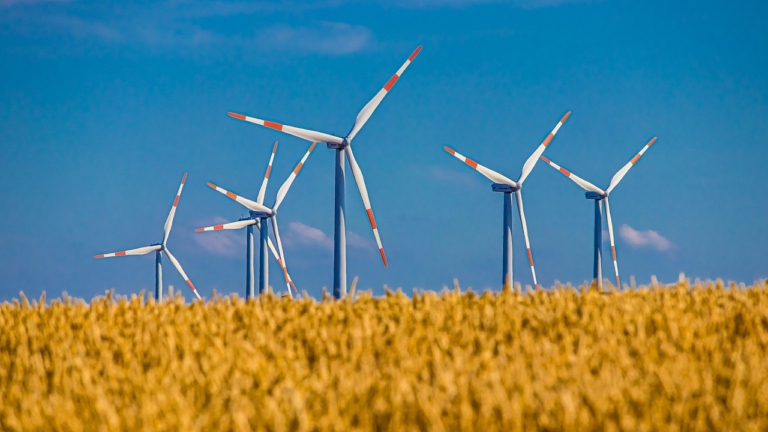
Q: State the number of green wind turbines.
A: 0